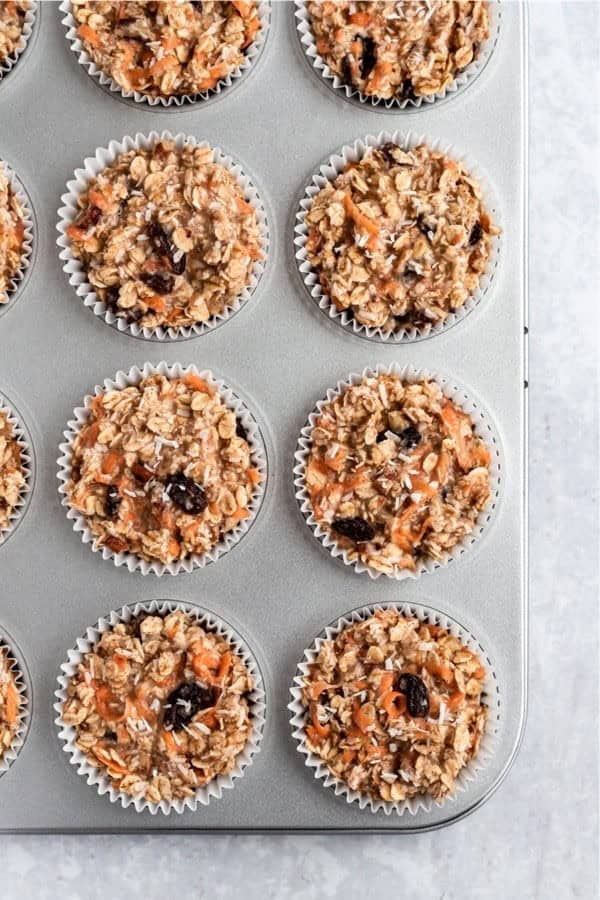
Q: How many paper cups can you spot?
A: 12